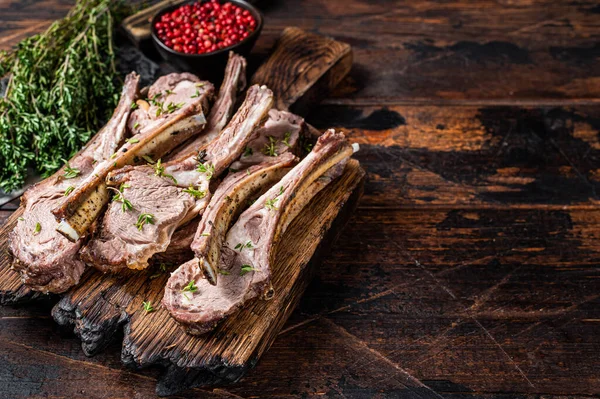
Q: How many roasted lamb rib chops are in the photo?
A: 6